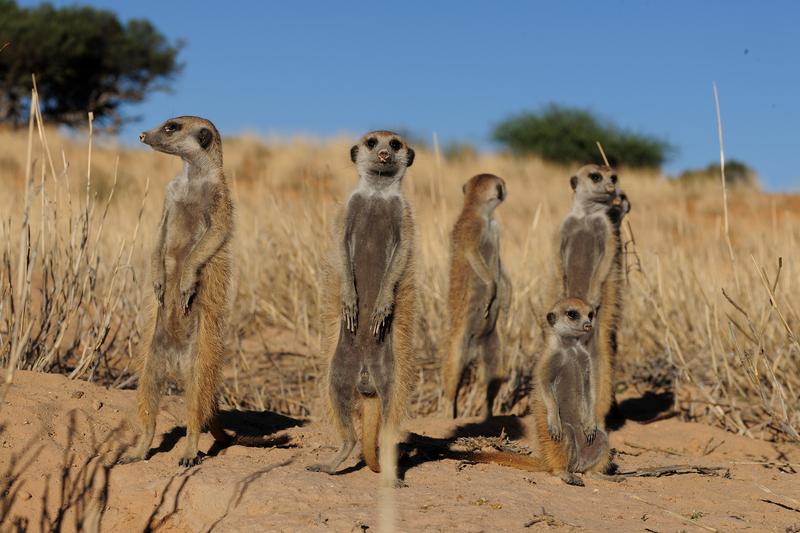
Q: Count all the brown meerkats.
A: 6